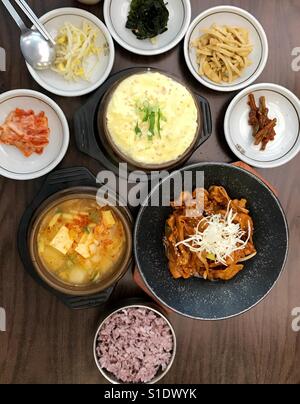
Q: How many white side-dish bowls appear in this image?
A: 5